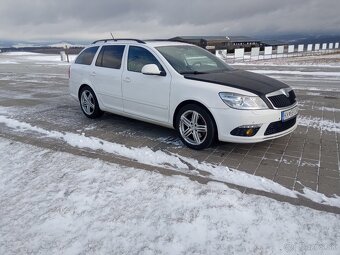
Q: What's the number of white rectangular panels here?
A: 12